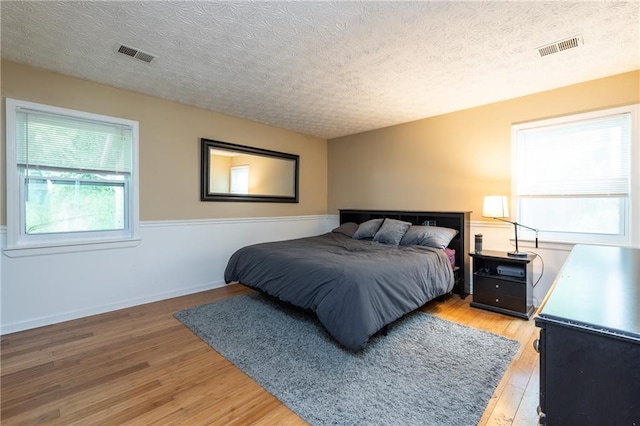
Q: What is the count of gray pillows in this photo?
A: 4